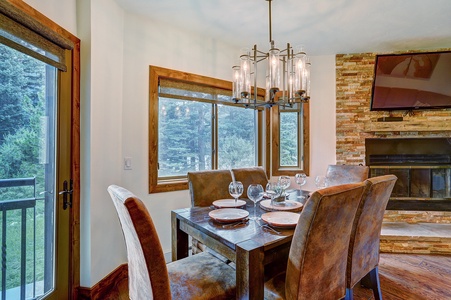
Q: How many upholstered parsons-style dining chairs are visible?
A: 6